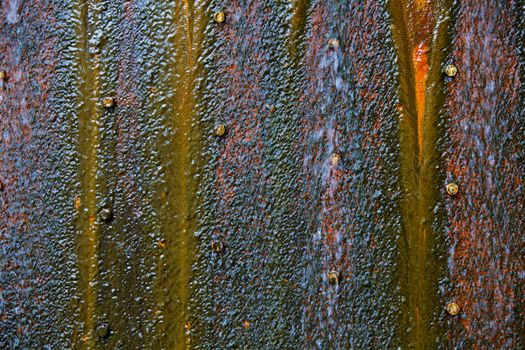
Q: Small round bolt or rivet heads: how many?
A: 13